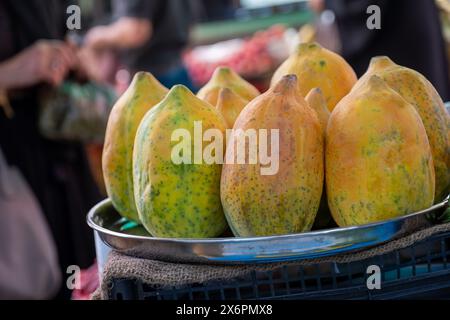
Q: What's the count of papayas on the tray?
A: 9